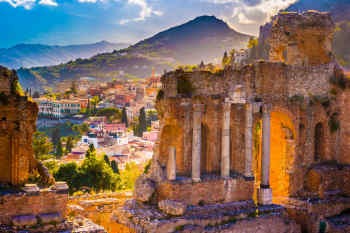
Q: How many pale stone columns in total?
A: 5